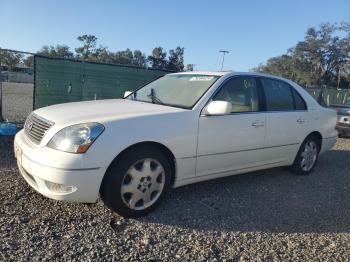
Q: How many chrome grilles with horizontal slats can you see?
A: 1